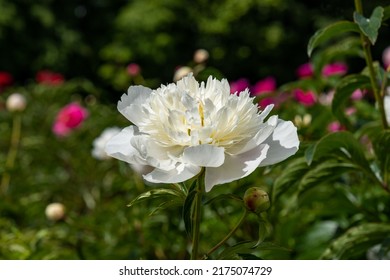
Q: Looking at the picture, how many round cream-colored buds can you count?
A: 4